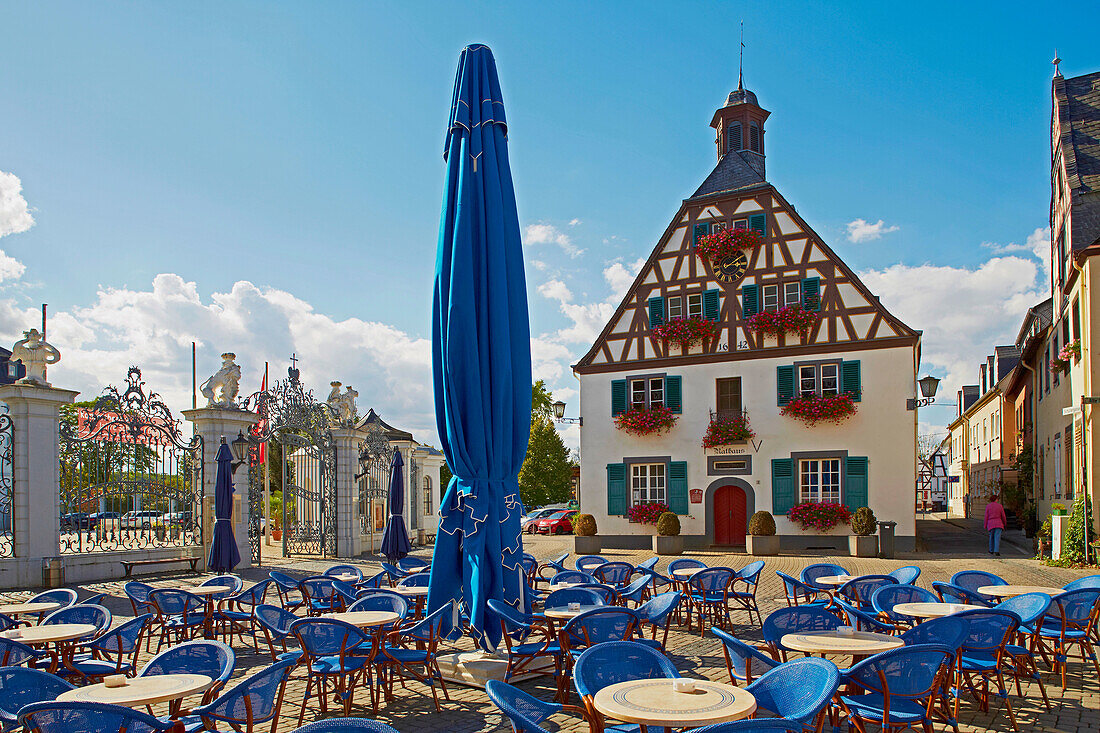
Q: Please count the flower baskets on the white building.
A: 8